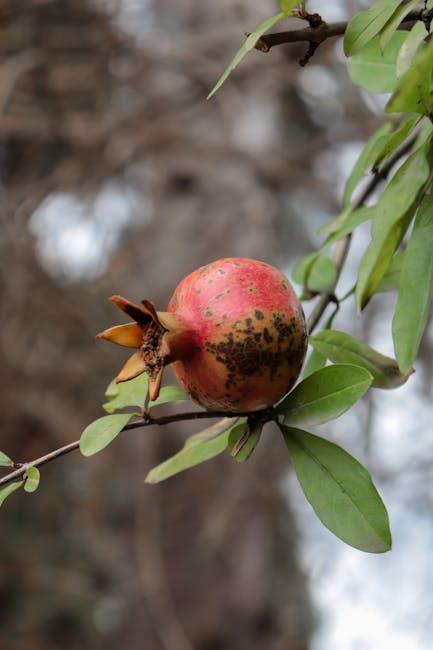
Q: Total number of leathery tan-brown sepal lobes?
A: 5